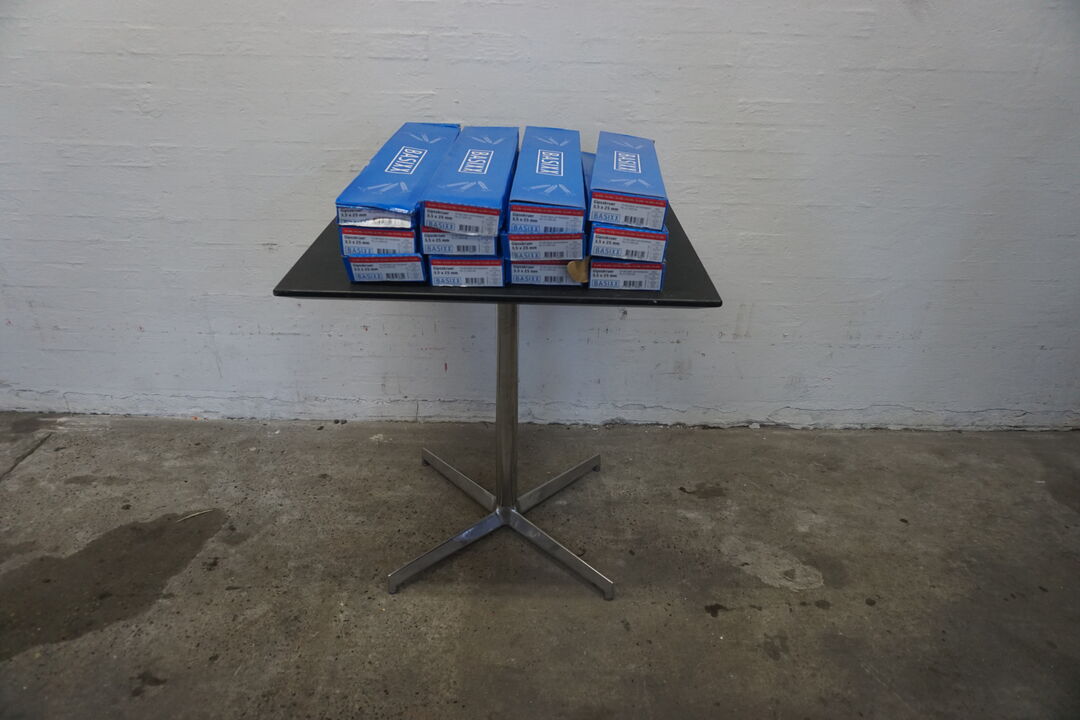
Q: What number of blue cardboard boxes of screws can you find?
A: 12